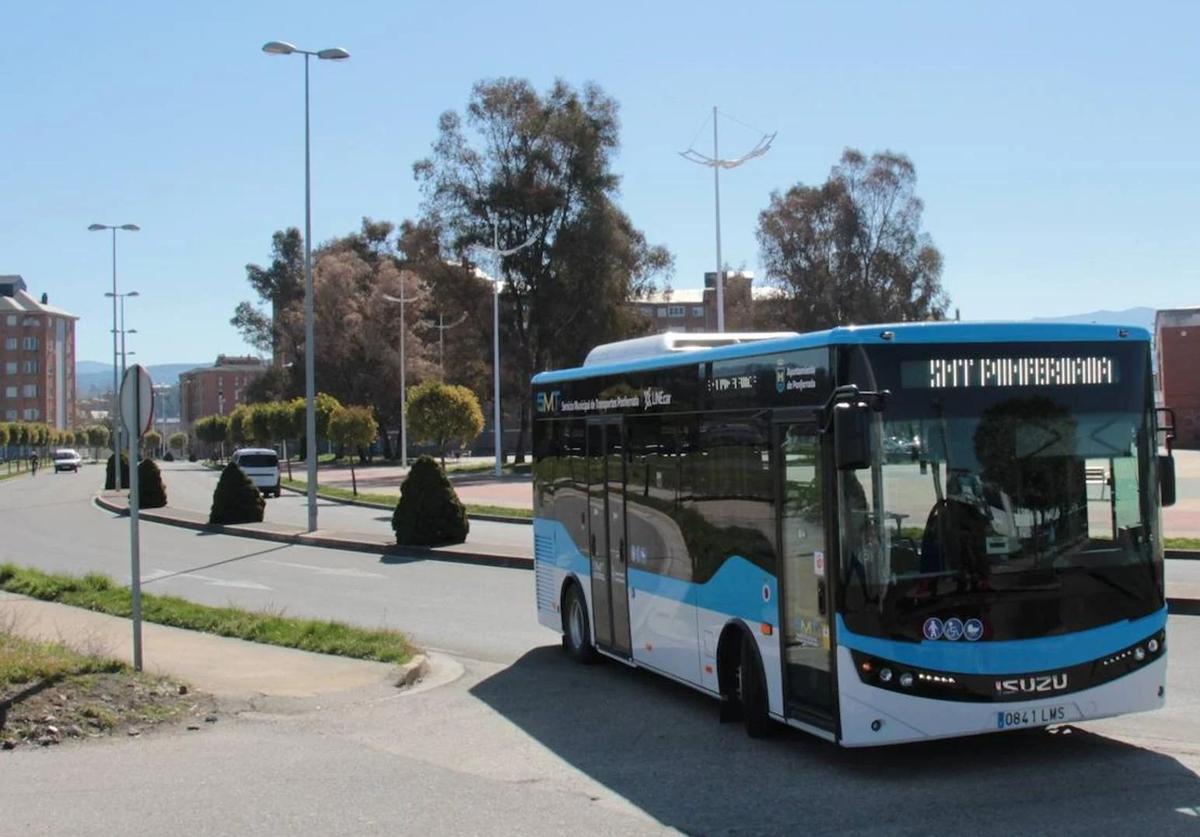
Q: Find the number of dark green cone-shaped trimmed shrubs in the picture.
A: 4